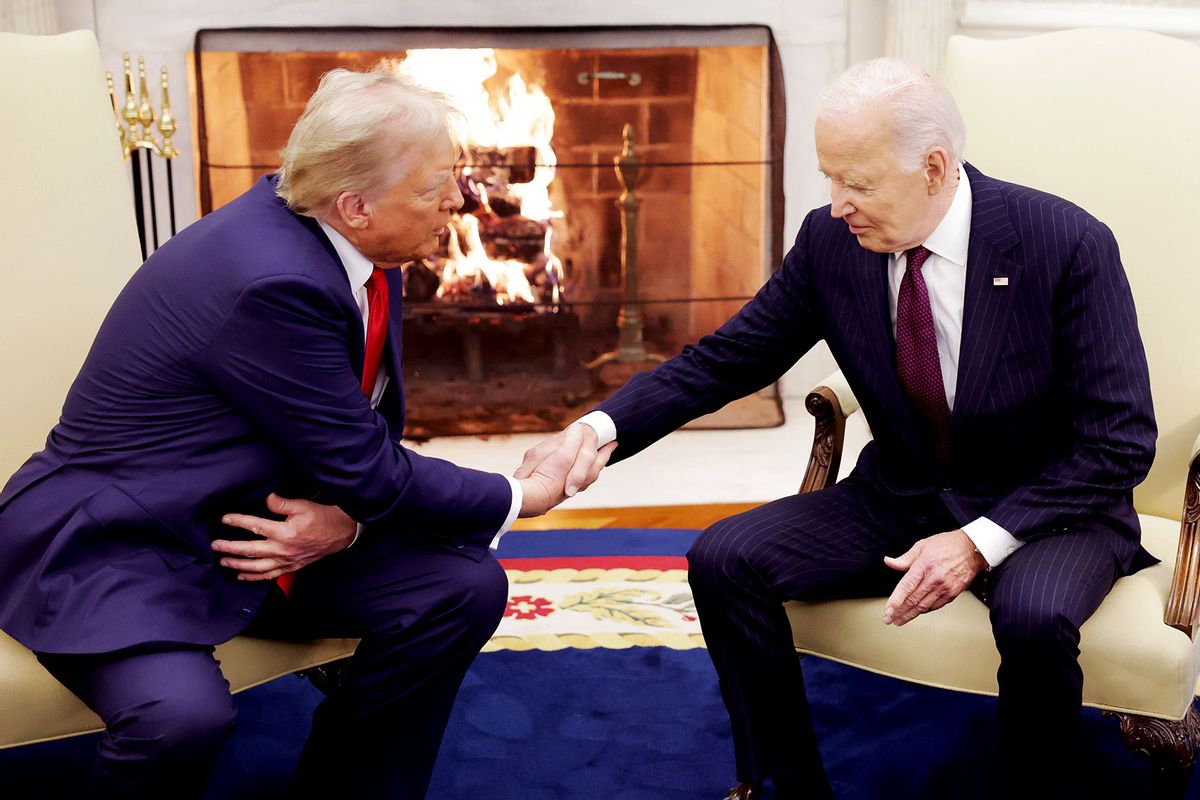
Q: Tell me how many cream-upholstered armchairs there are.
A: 2